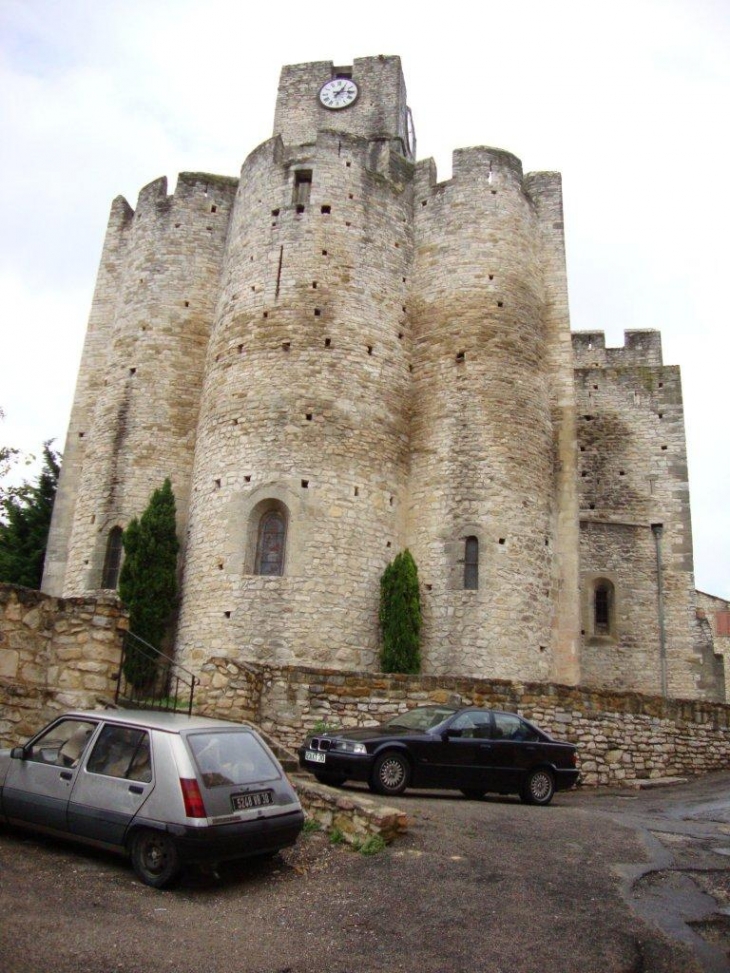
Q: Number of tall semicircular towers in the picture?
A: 3